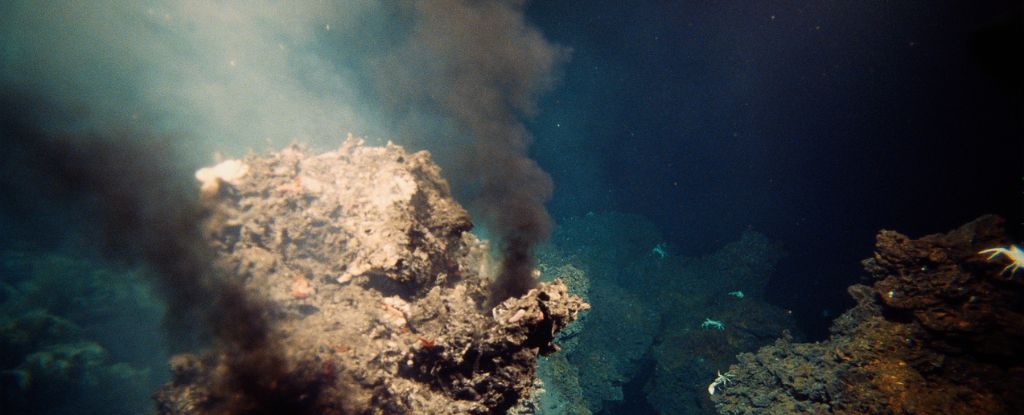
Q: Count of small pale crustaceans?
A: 5